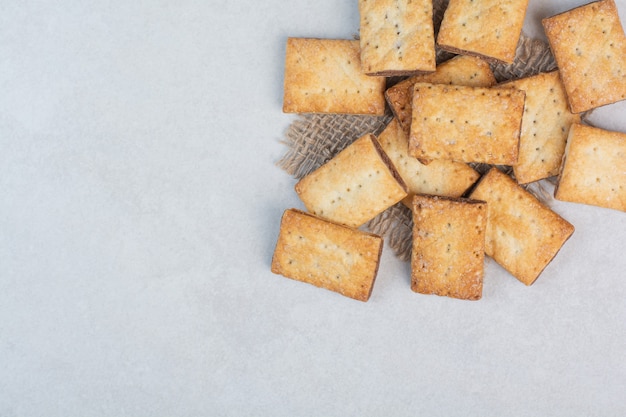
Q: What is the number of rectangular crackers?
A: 13